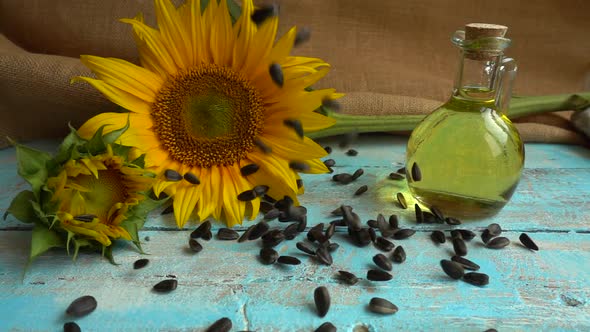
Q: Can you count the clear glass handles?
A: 1